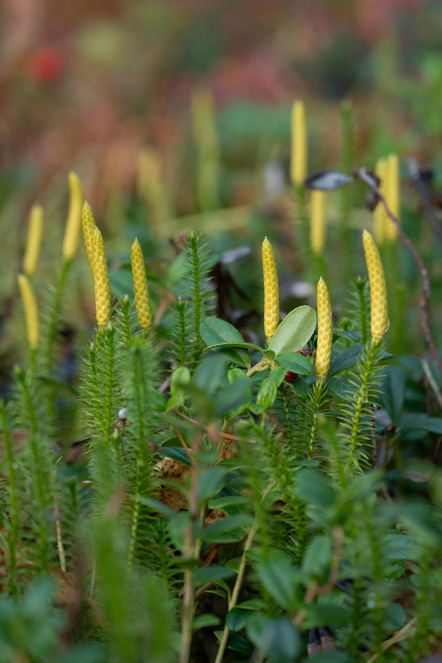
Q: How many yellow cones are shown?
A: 13